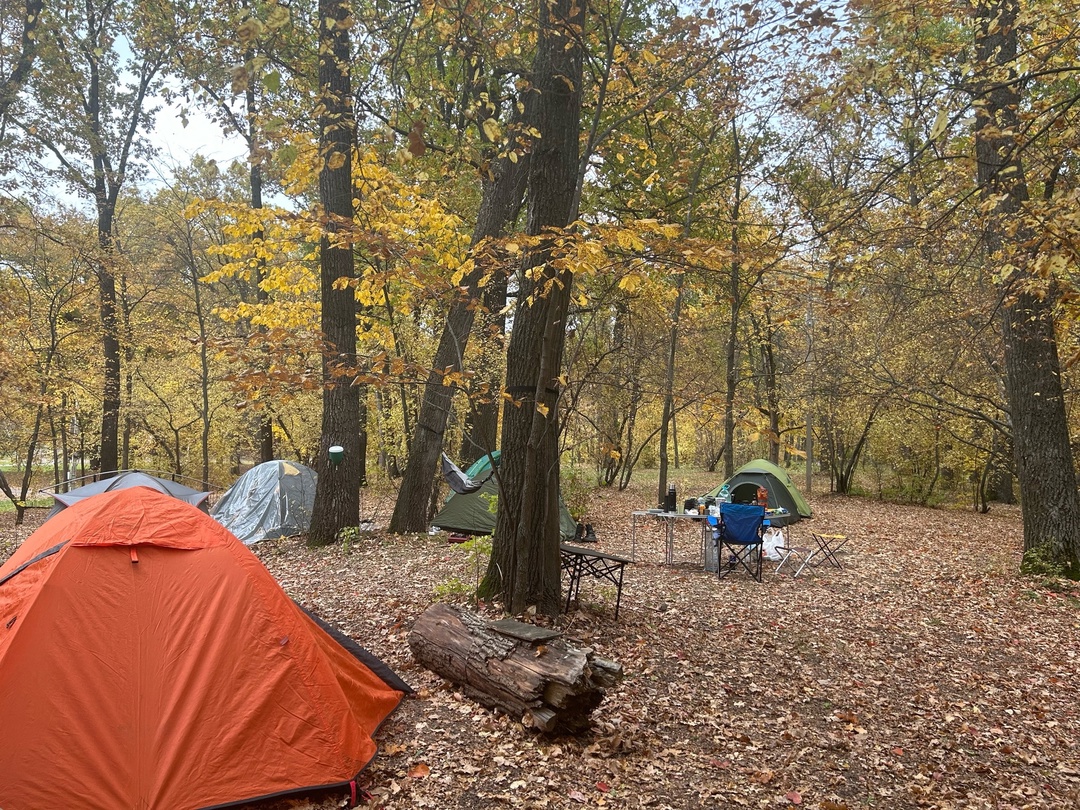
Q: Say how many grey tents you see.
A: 2